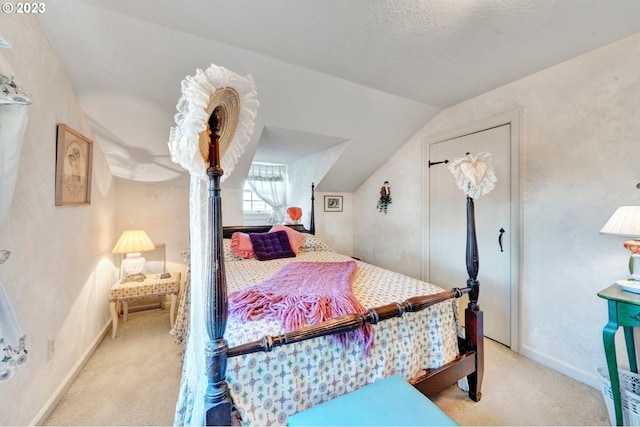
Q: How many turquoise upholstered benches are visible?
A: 1